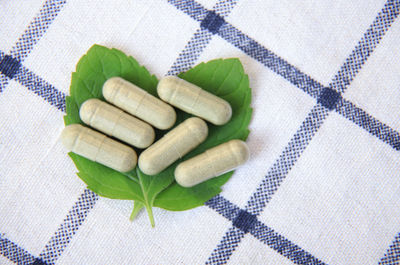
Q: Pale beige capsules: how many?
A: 6